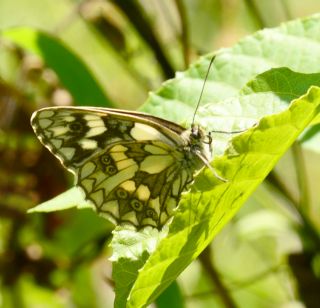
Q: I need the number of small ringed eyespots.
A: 5